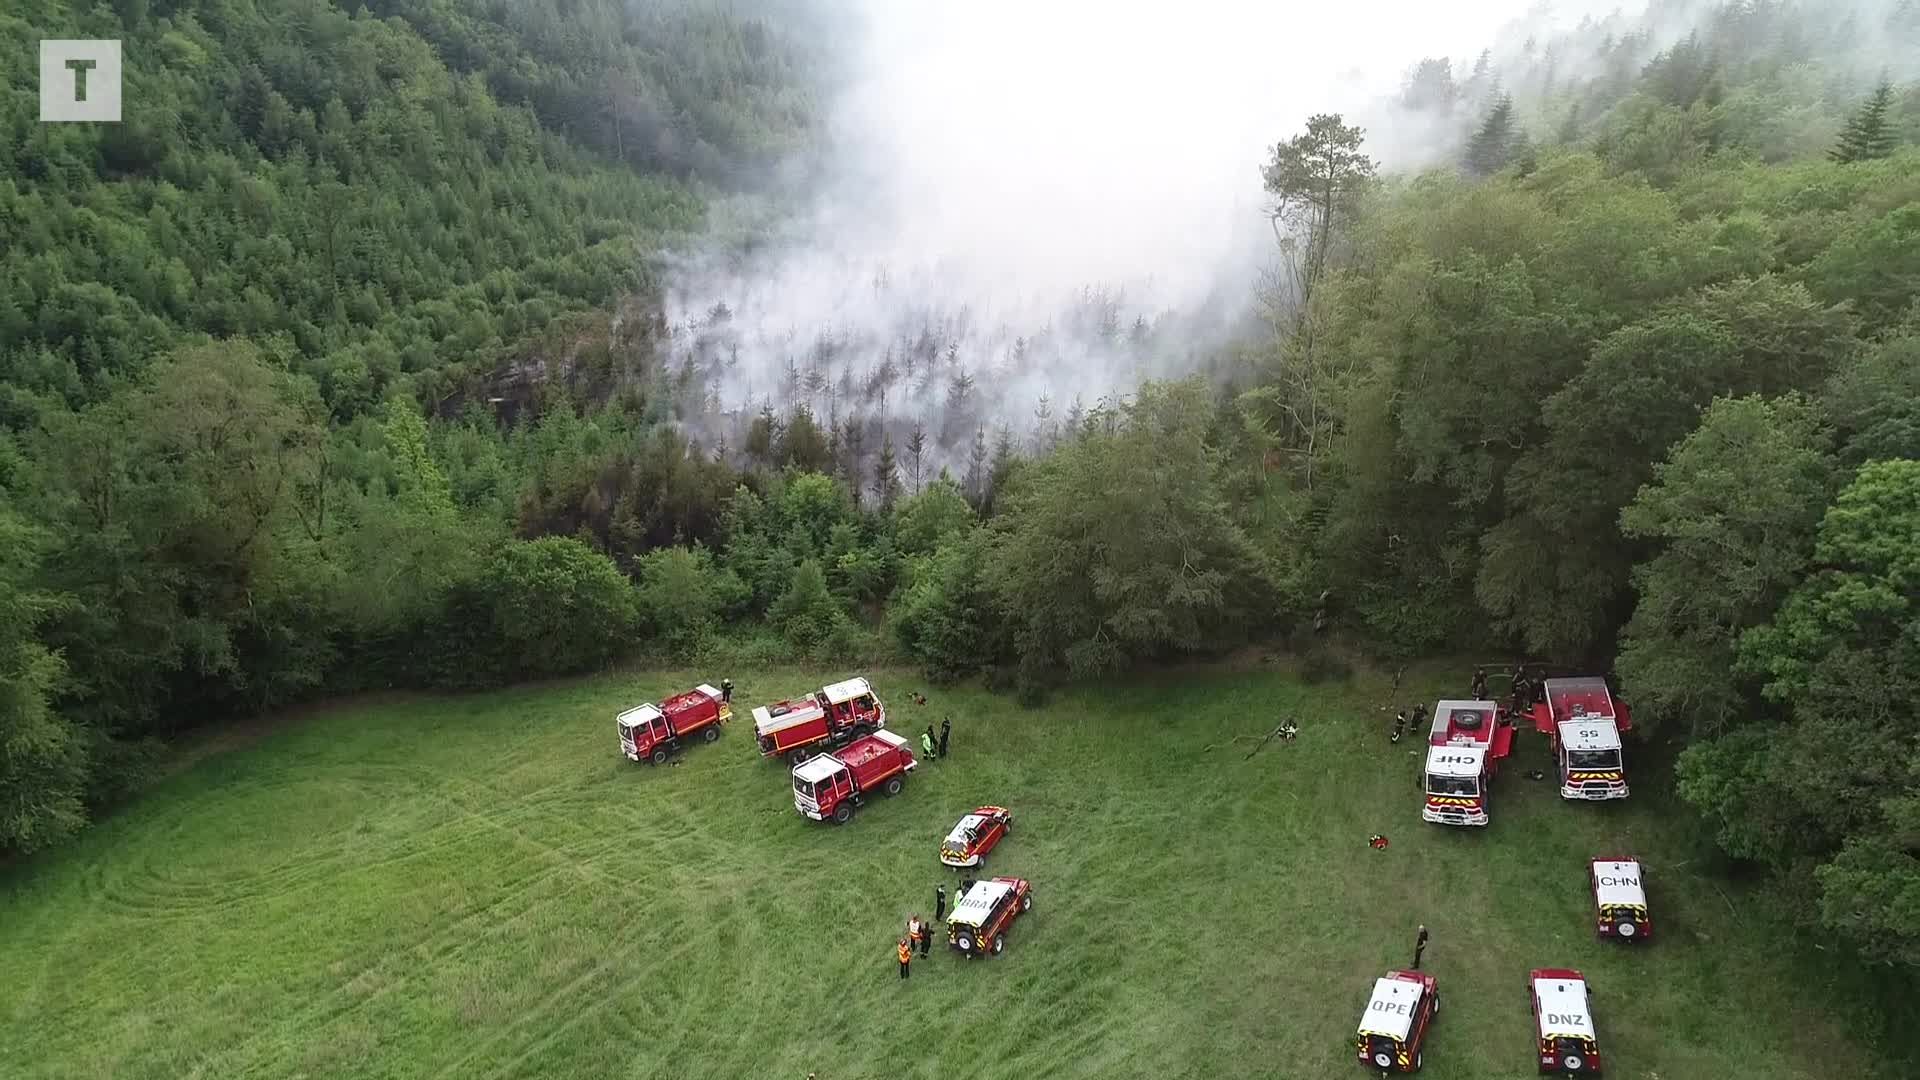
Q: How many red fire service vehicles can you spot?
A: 10